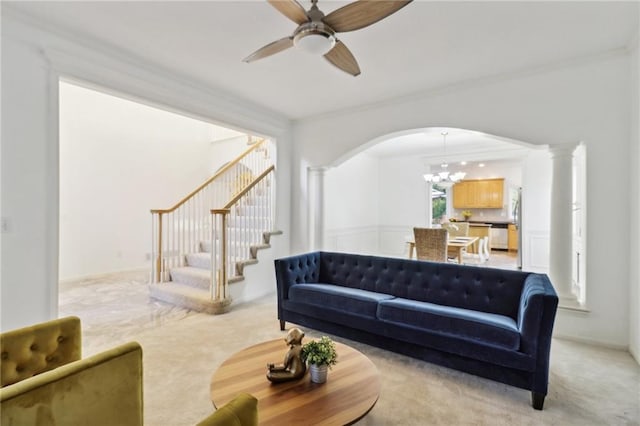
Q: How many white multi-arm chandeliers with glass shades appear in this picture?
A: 1